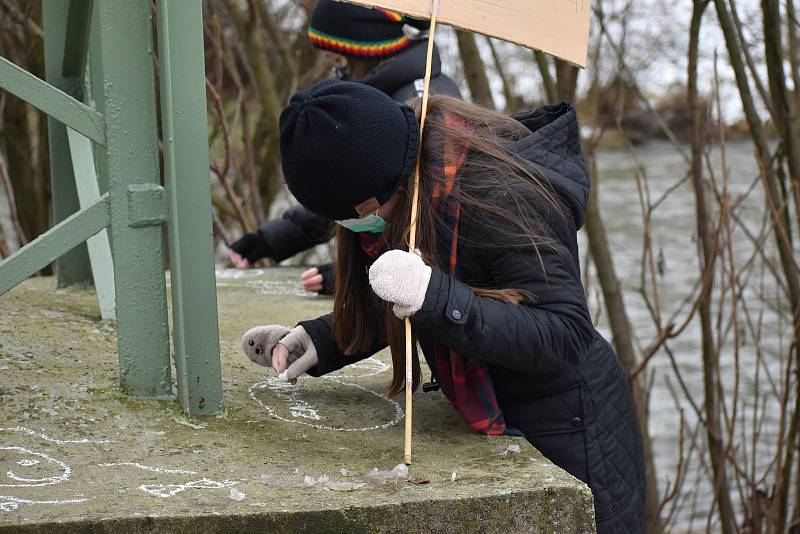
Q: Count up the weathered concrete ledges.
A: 1